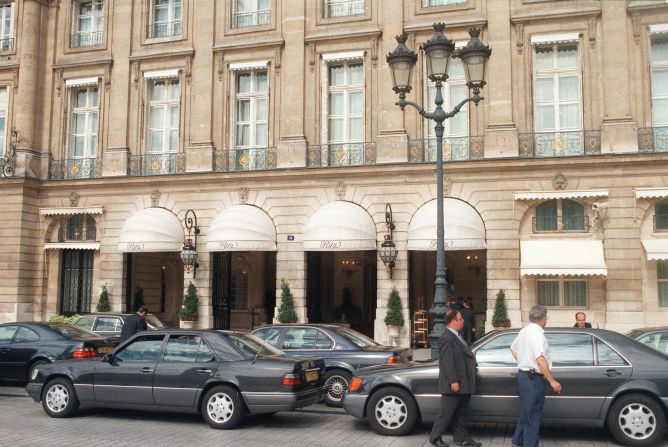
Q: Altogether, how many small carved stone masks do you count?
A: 6